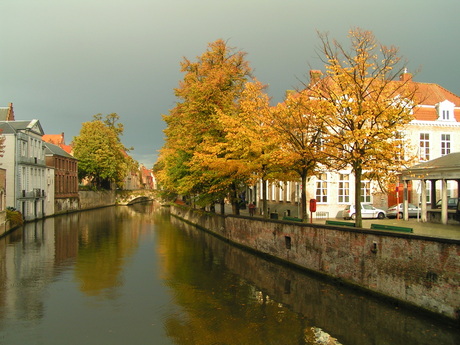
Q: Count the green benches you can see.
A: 3